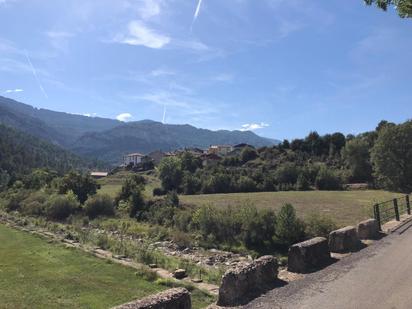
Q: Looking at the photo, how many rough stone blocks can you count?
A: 5